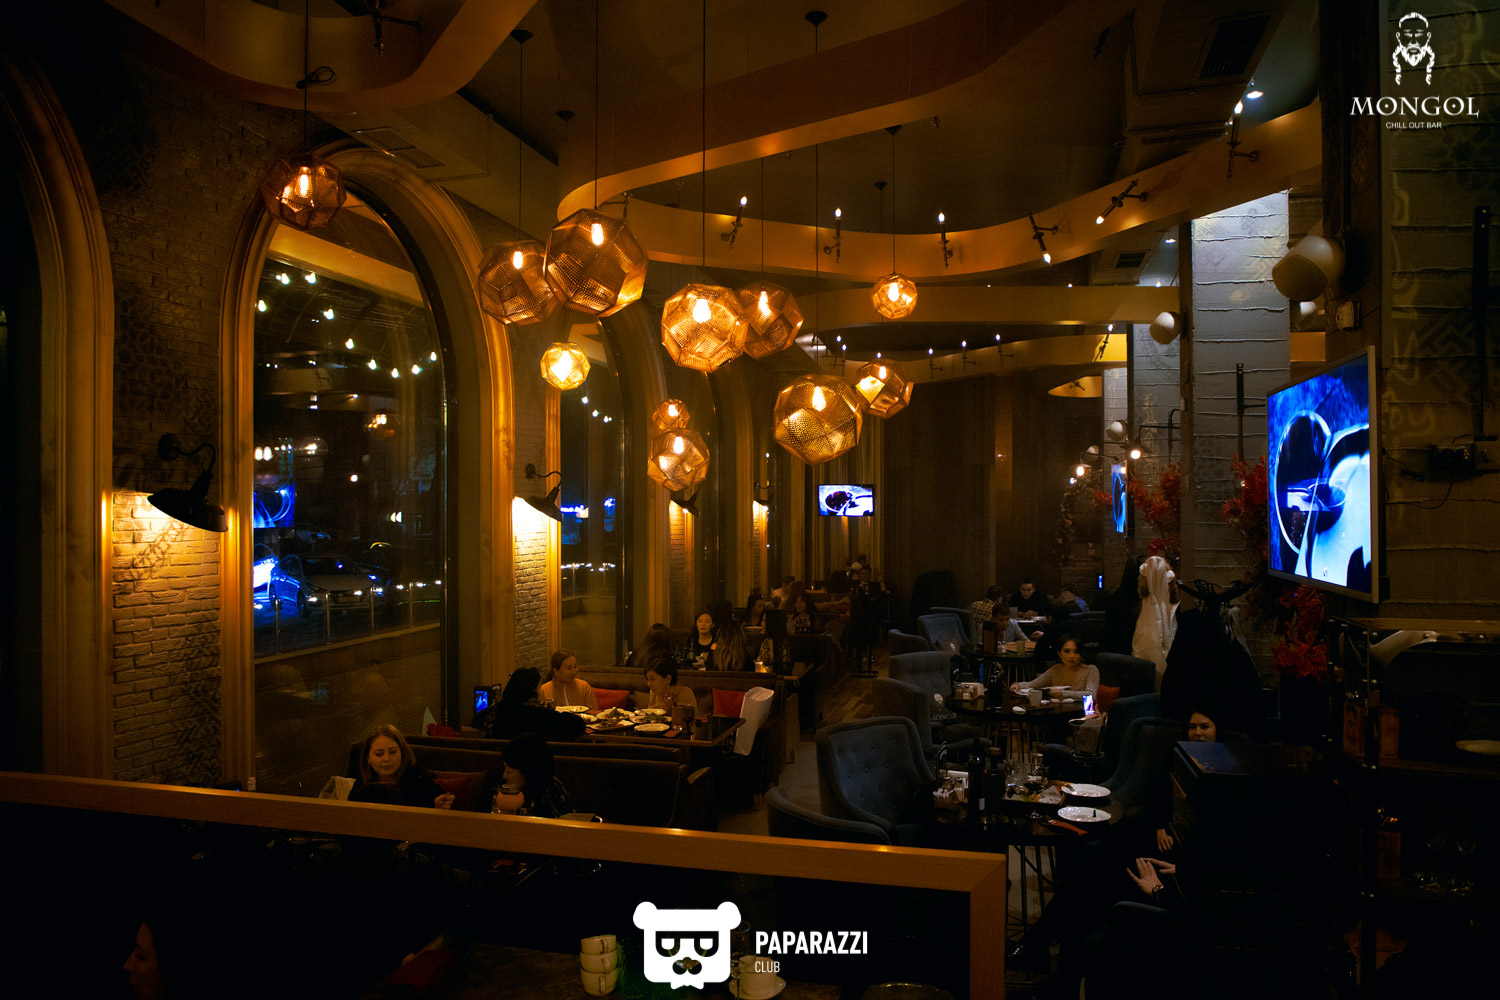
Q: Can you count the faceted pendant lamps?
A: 11